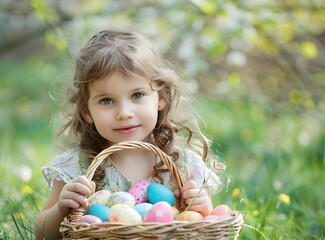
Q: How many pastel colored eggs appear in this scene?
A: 13